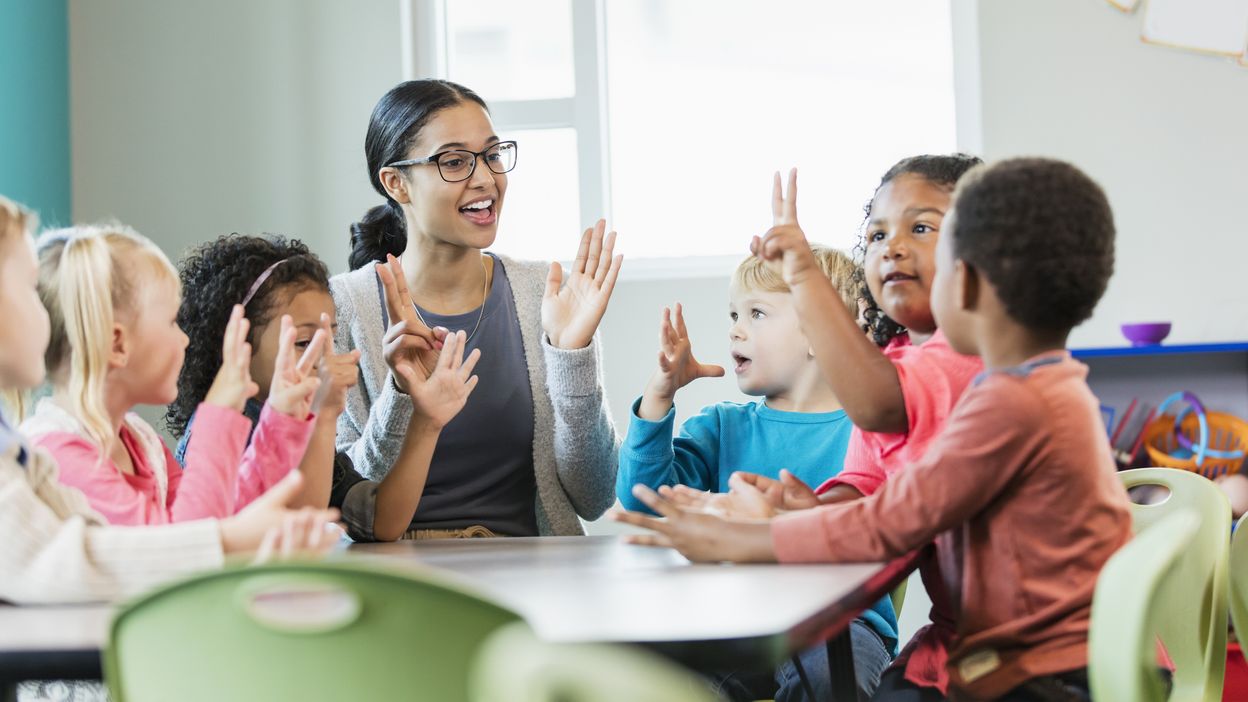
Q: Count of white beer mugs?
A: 0